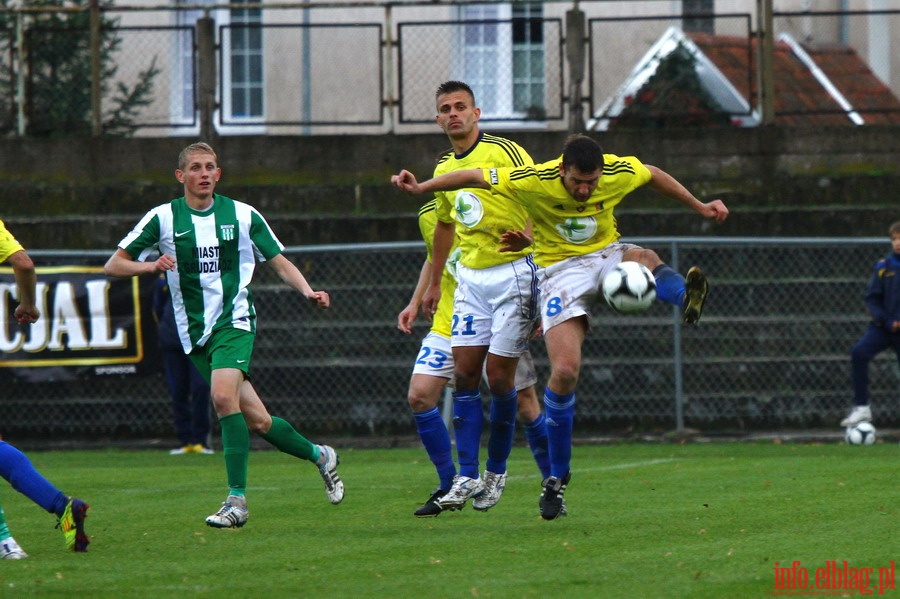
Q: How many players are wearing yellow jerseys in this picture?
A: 4